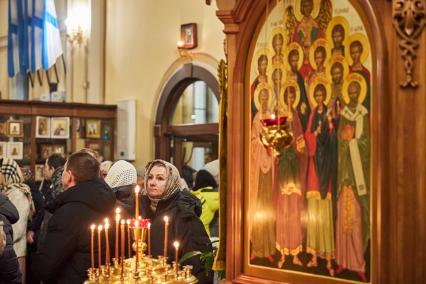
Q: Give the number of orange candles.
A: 11